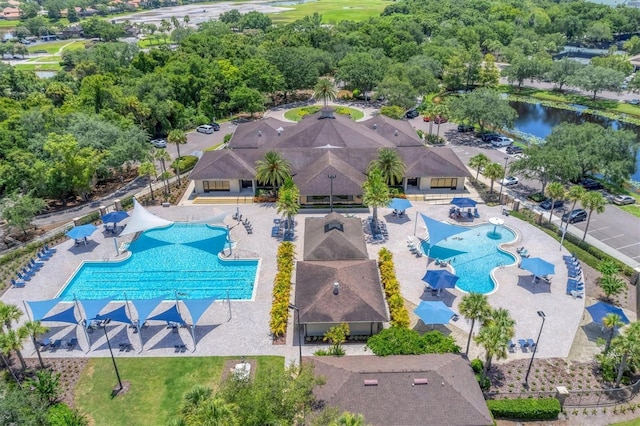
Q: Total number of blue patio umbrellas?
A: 8